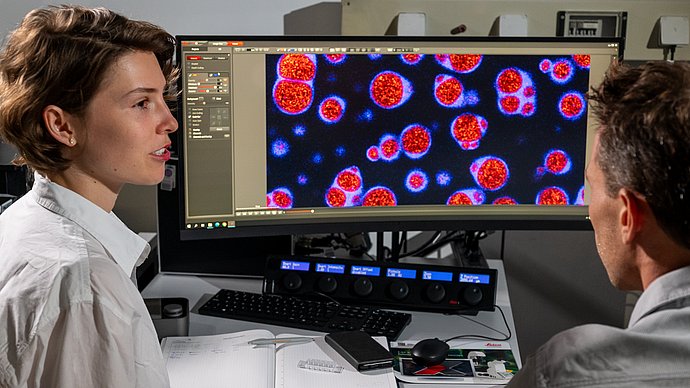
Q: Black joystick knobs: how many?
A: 6